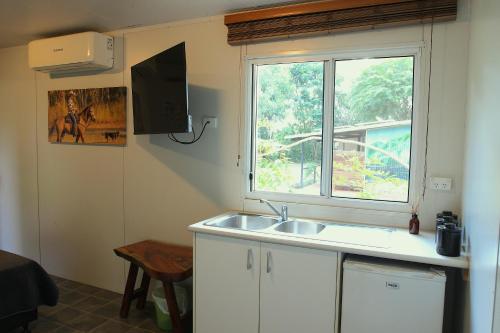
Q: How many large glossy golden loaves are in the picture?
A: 0